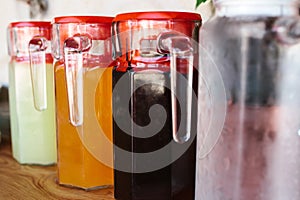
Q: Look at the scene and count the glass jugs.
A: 4